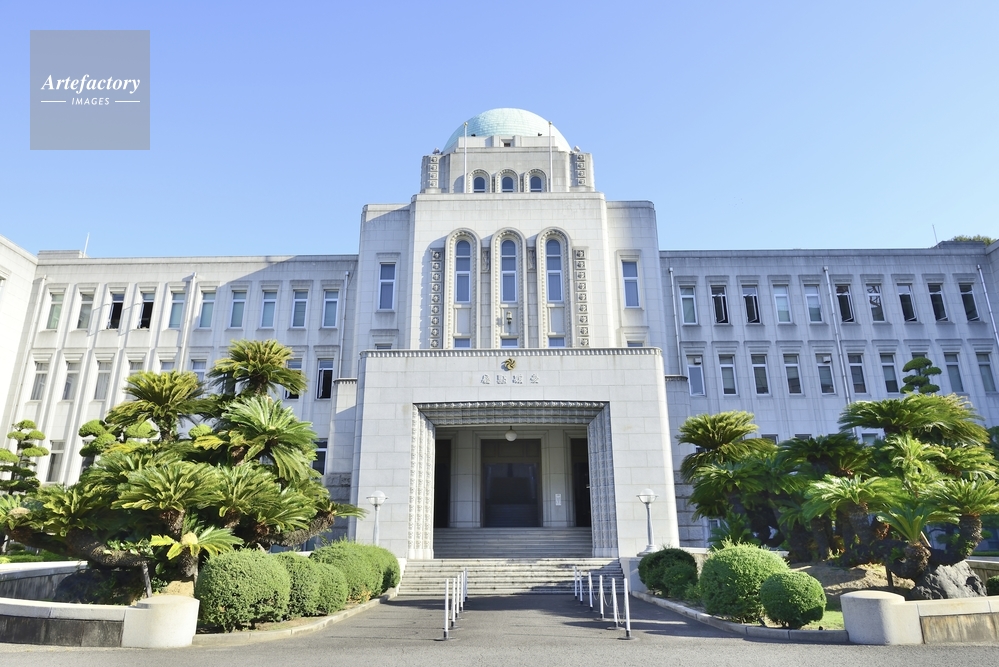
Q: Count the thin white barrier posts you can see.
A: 12